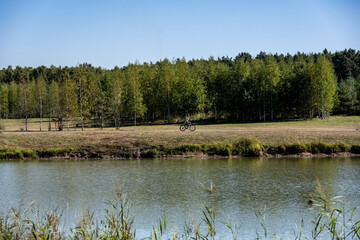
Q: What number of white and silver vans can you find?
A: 0